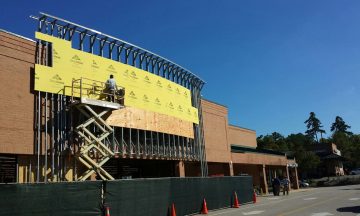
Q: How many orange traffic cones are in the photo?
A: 5